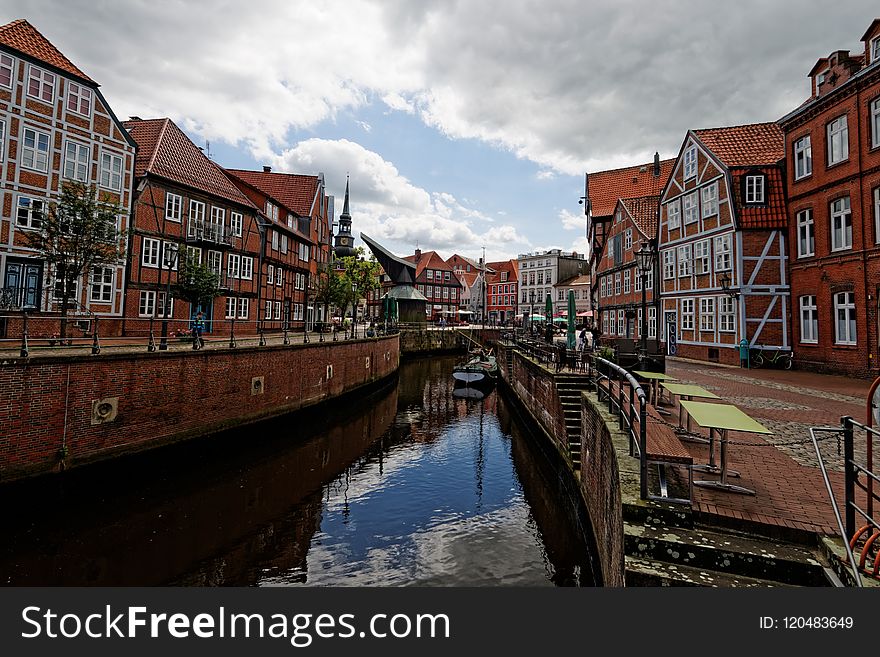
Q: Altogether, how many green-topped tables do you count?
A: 3